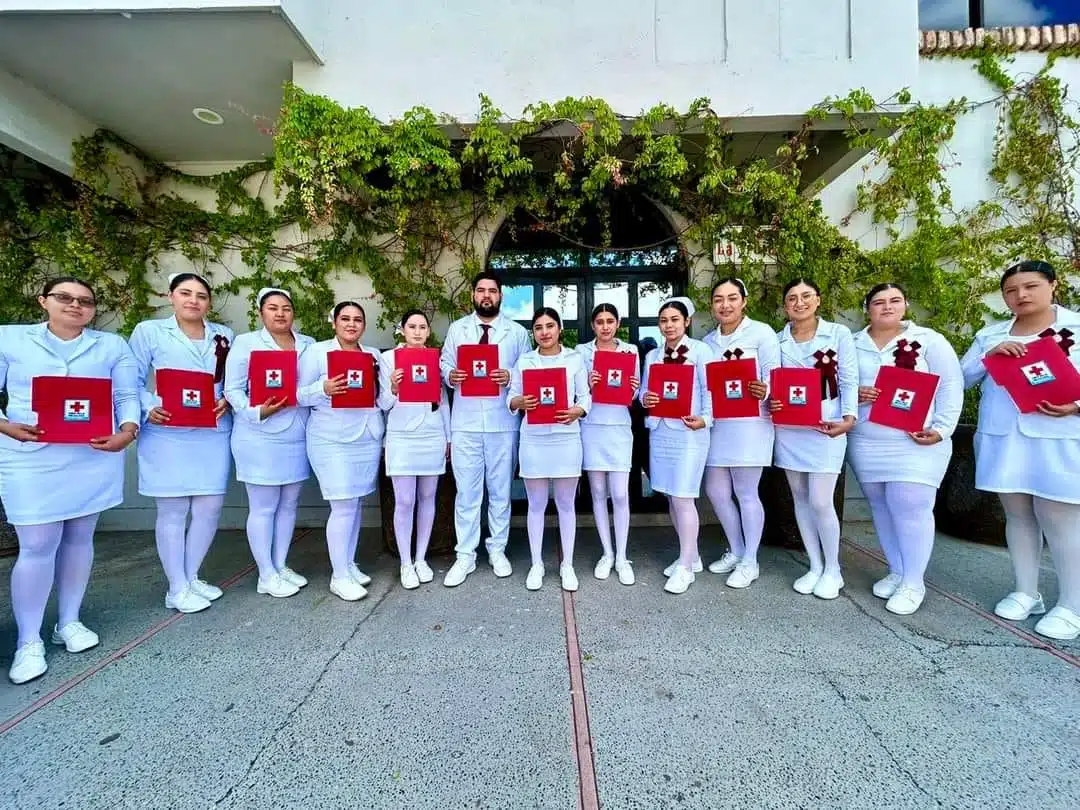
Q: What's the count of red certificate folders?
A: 13